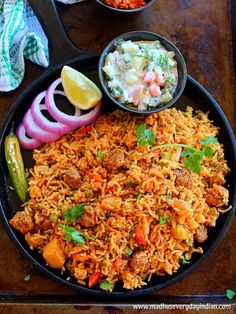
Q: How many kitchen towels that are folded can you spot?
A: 1